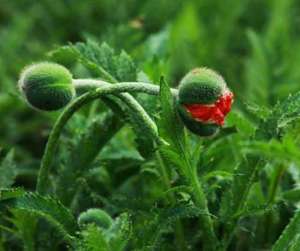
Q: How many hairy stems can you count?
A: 2